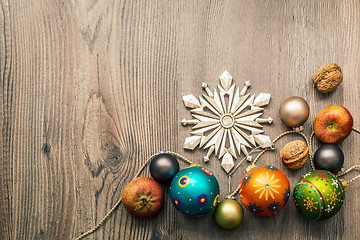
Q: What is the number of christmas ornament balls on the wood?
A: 7